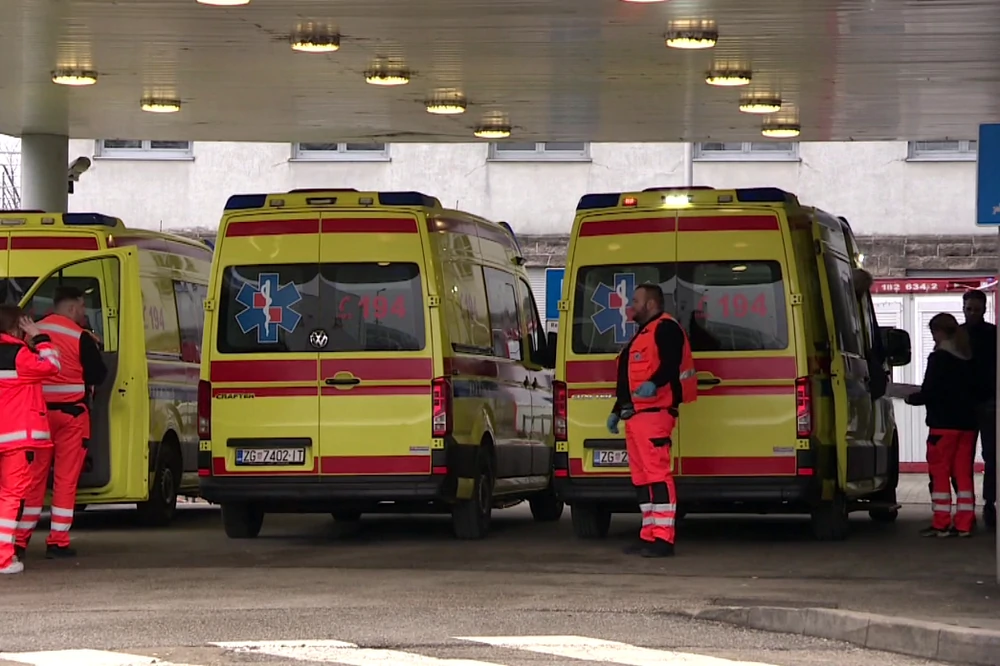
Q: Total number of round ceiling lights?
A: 12